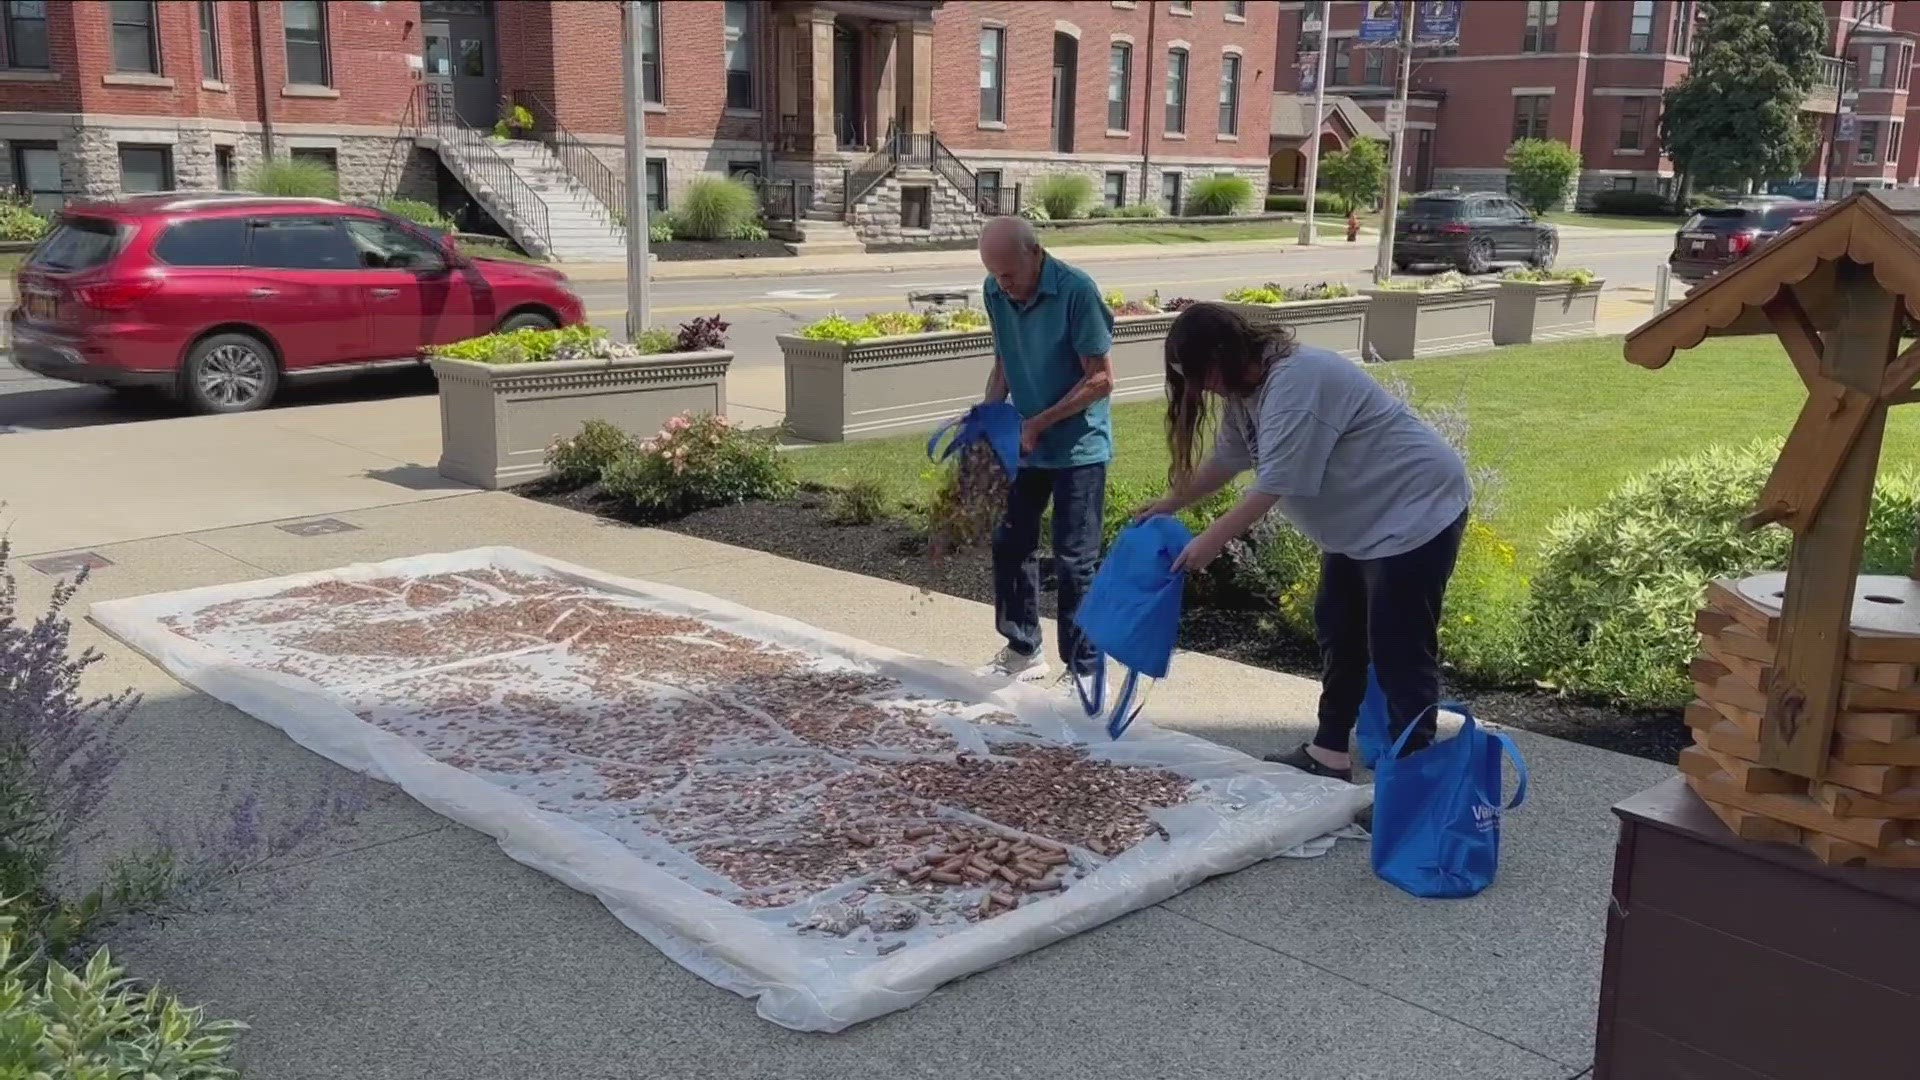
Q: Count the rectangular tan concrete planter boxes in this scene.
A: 6